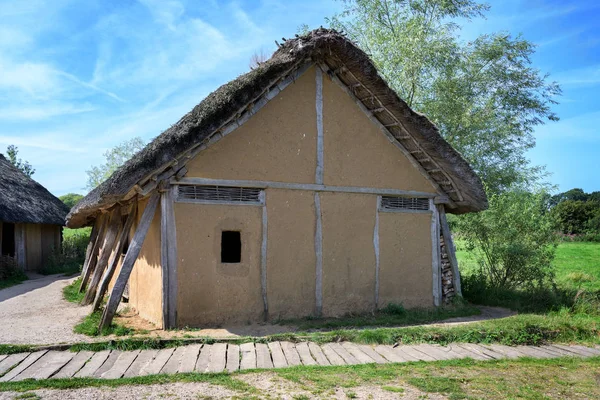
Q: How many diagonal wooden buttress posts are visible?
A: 6